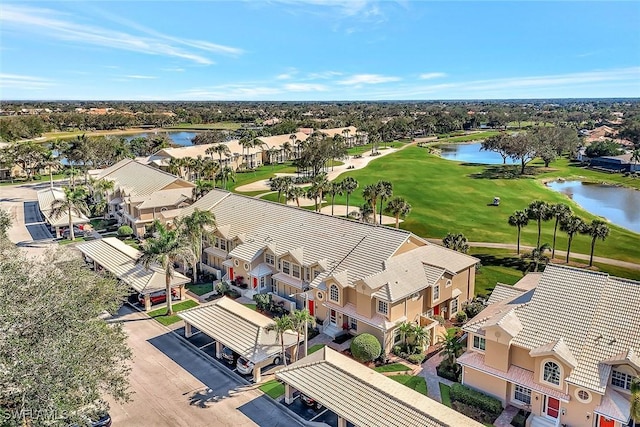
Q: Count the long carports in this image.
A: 4